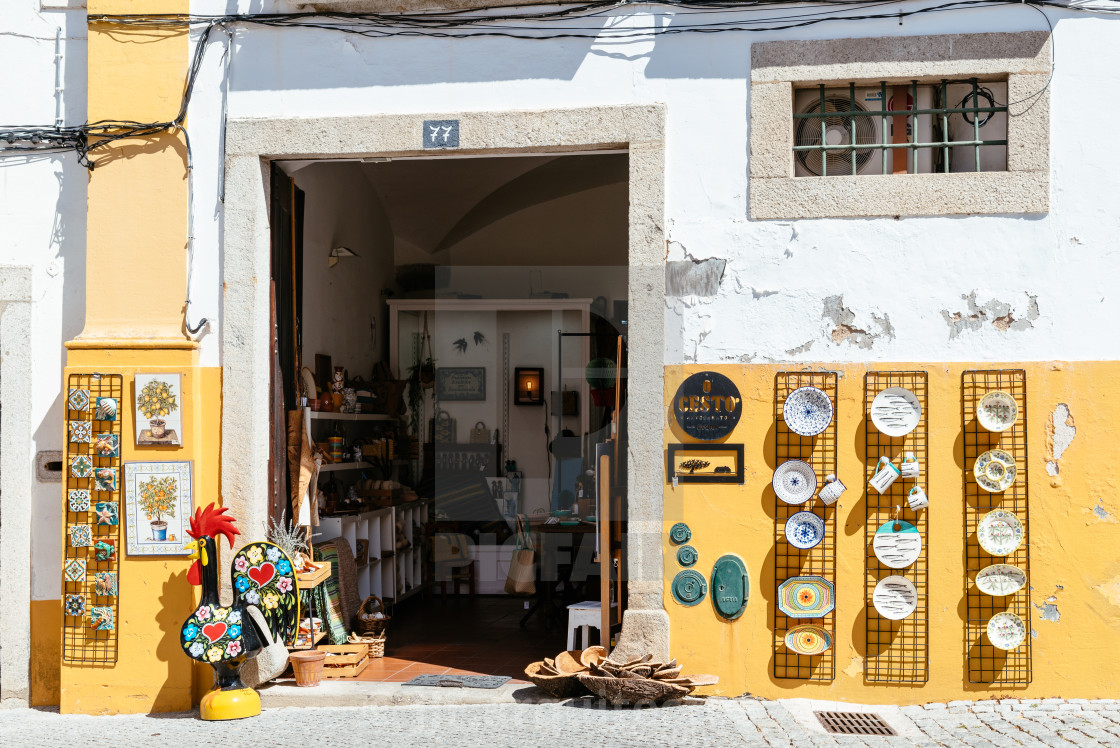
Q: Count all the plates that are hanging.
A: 13